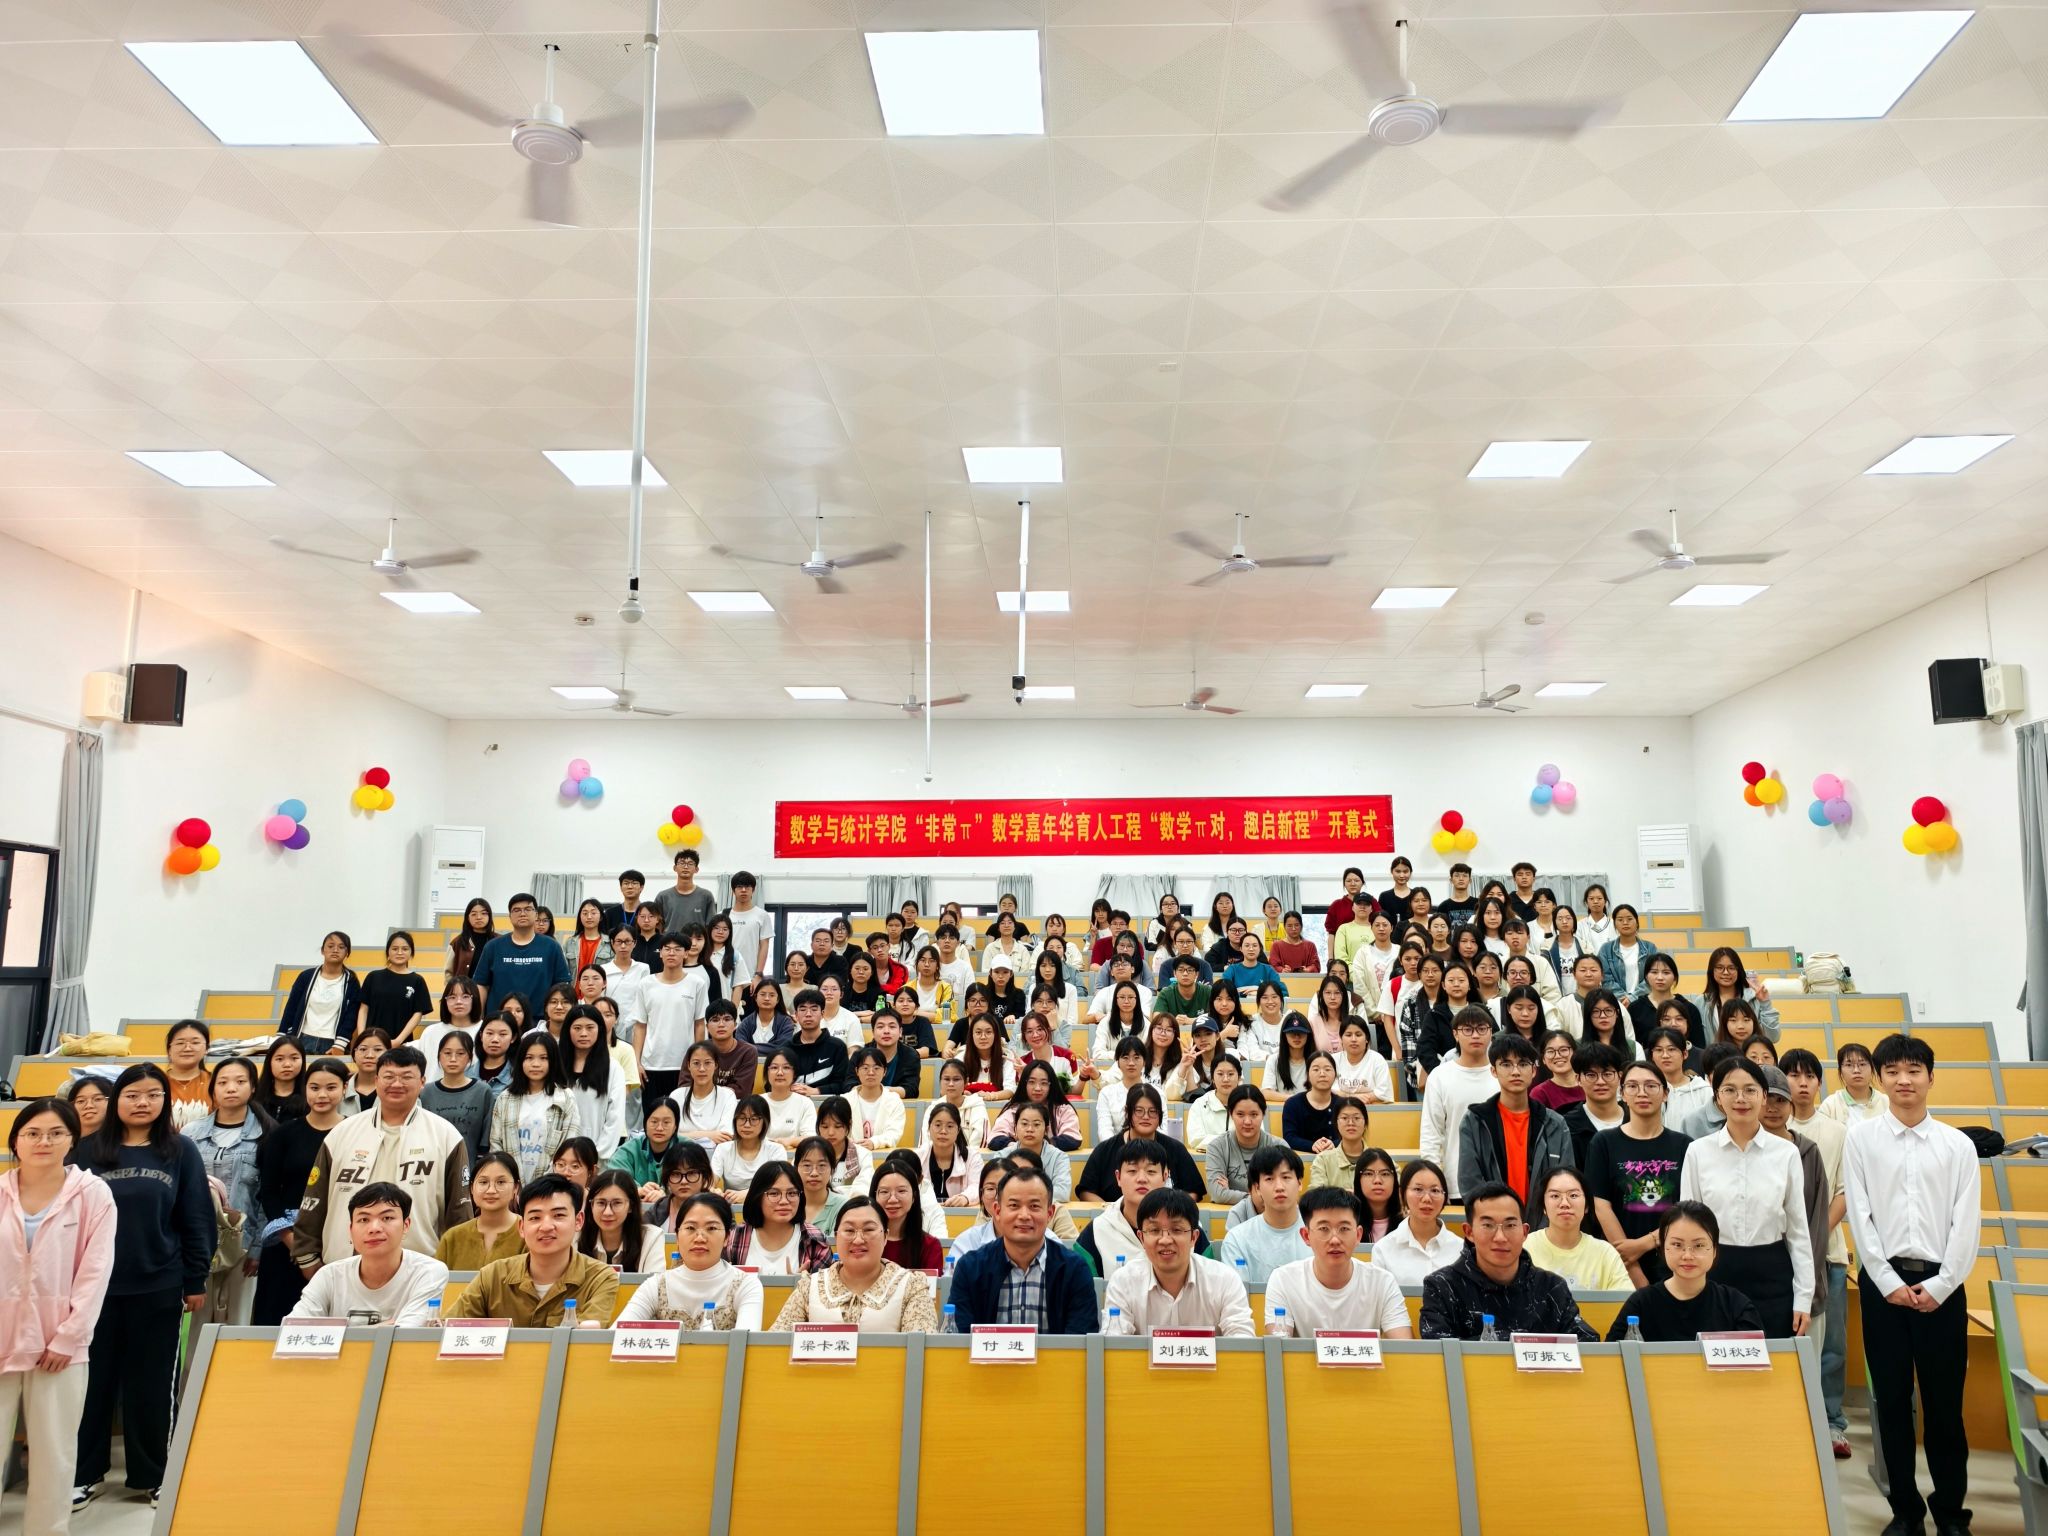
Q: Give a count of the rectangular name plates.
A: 9